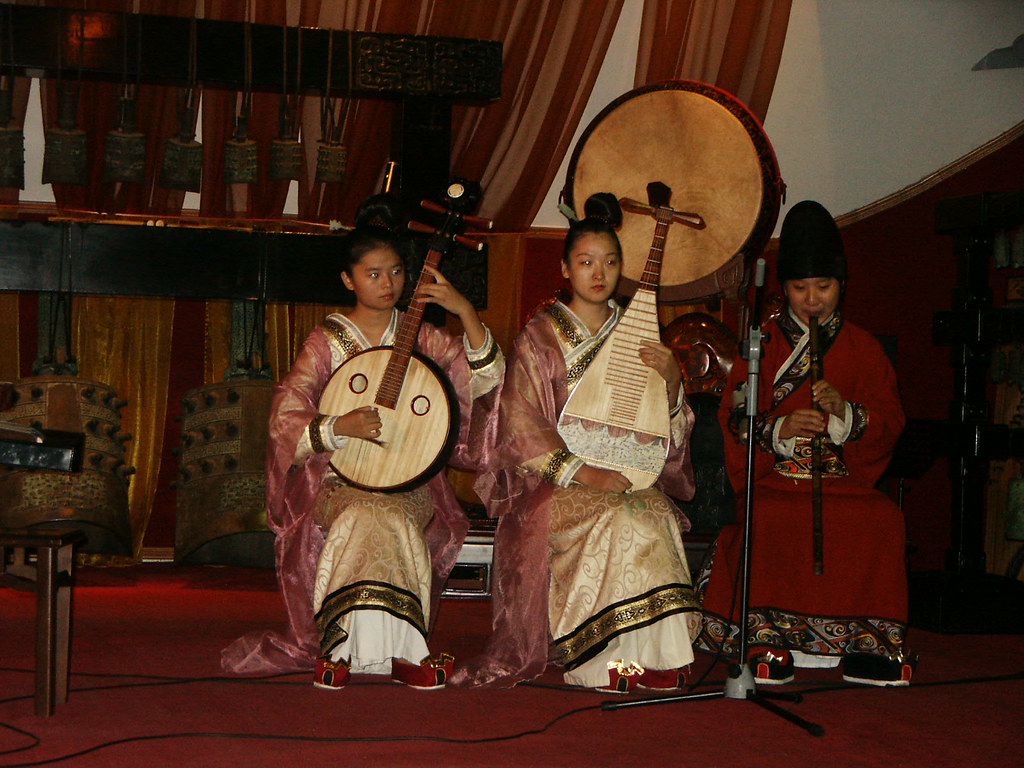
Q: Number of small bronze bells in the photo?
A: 7